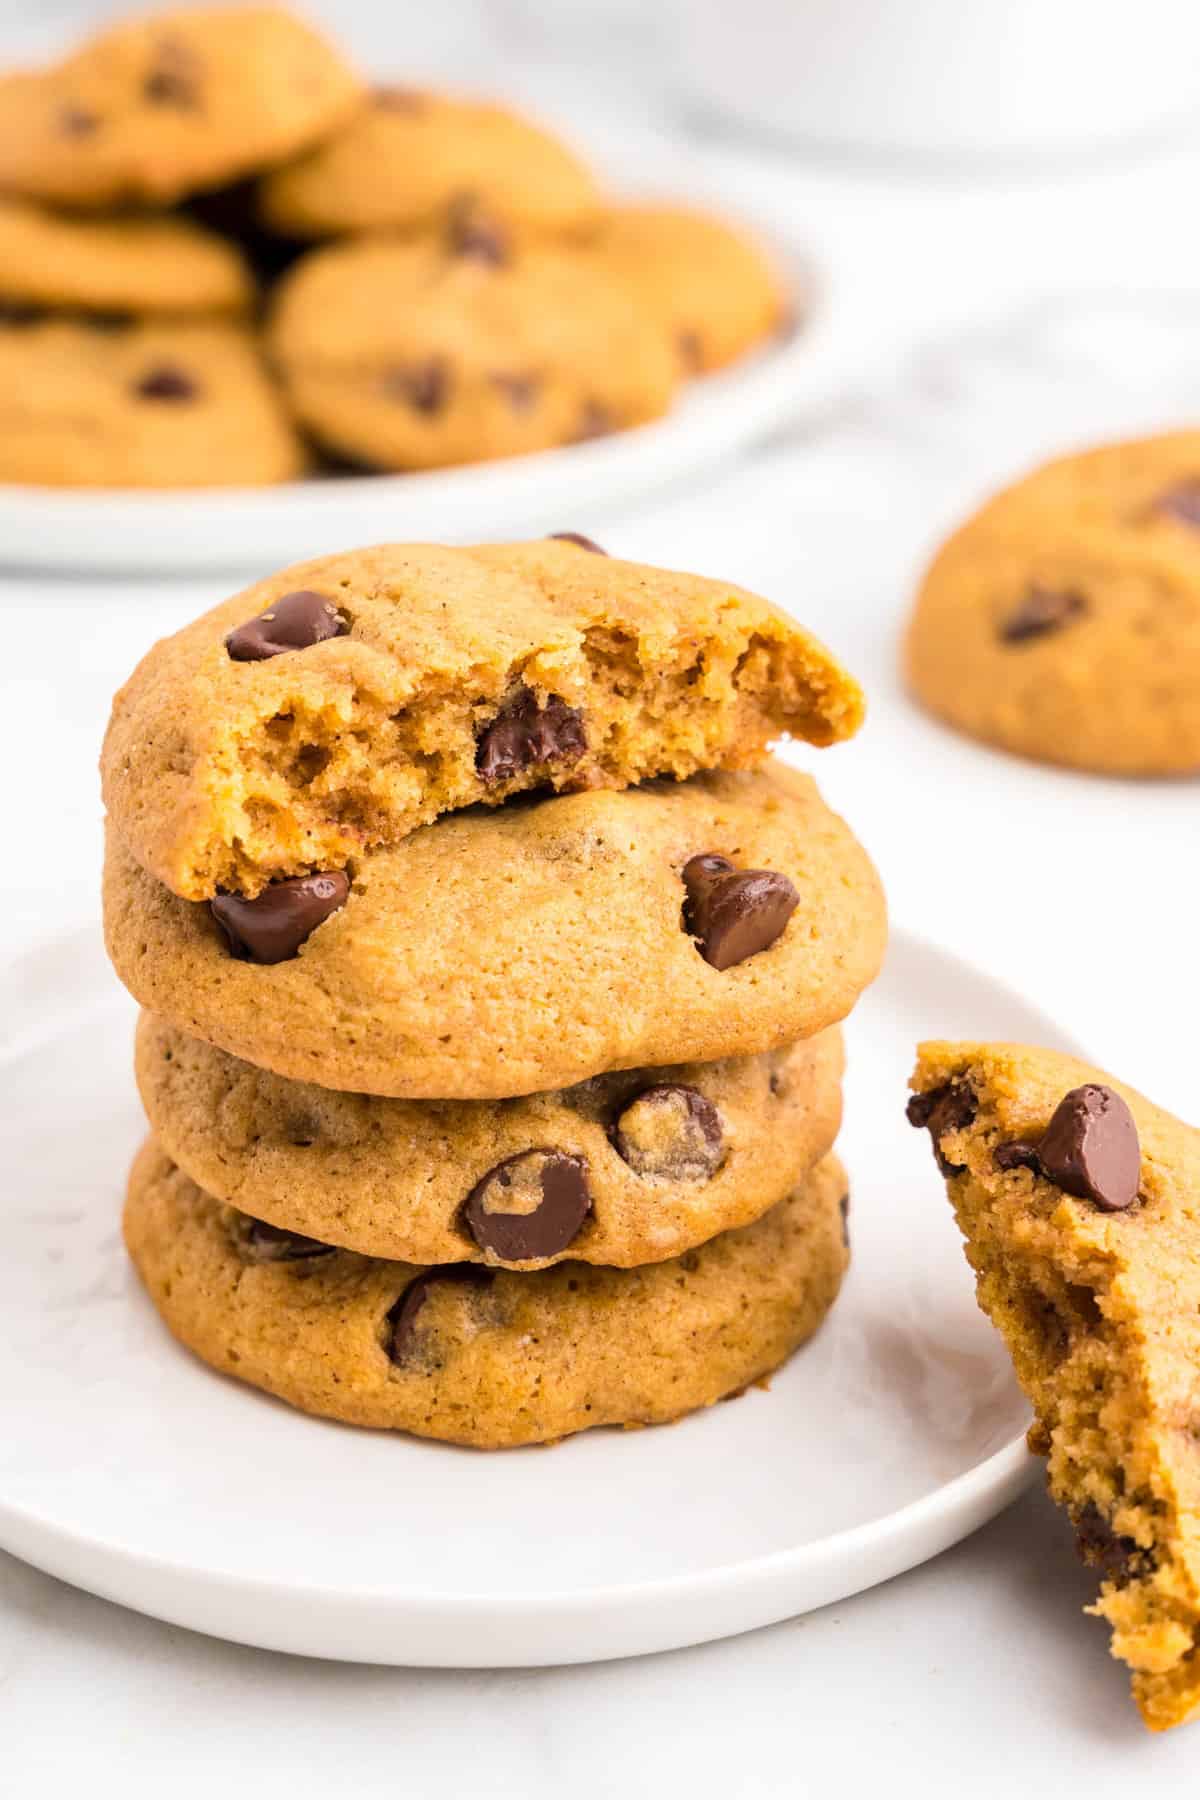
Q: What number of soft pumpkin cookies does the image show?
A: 12